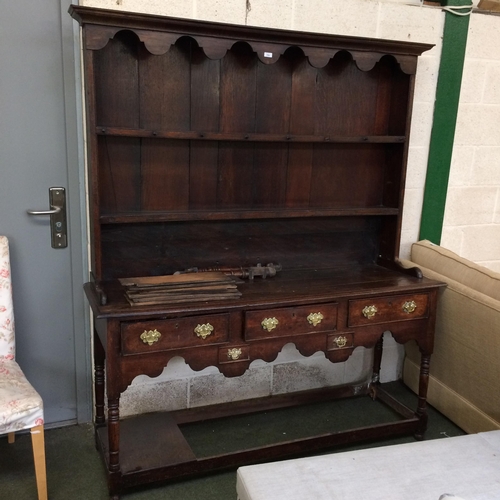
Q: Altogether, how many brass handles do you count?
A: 8